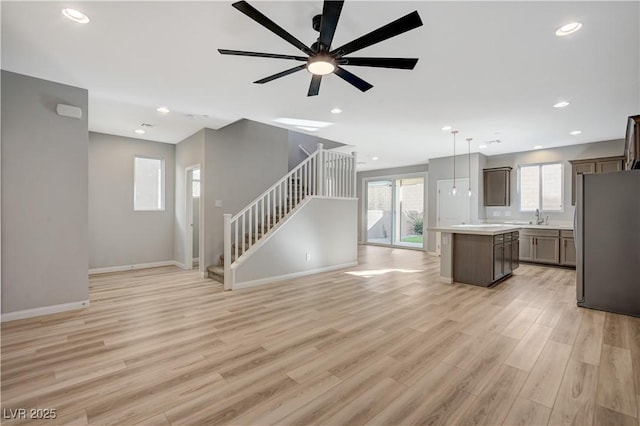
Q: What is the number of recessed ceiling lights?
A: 11